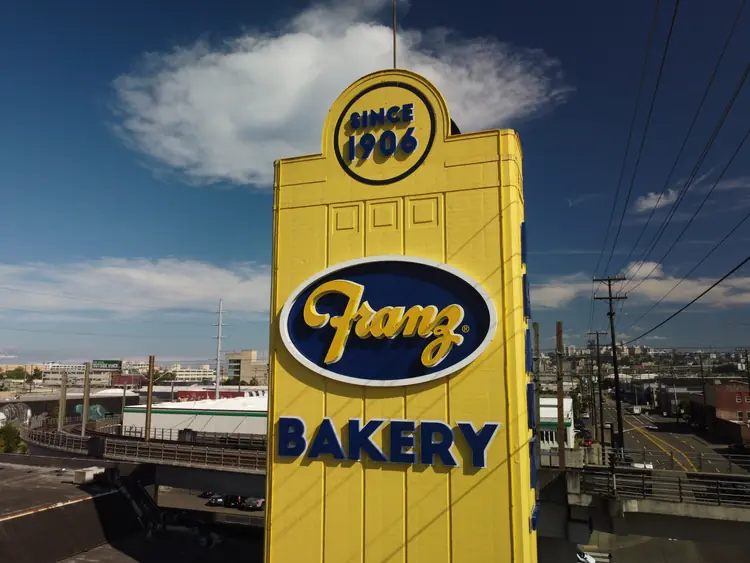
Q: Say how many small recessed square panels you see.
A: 3